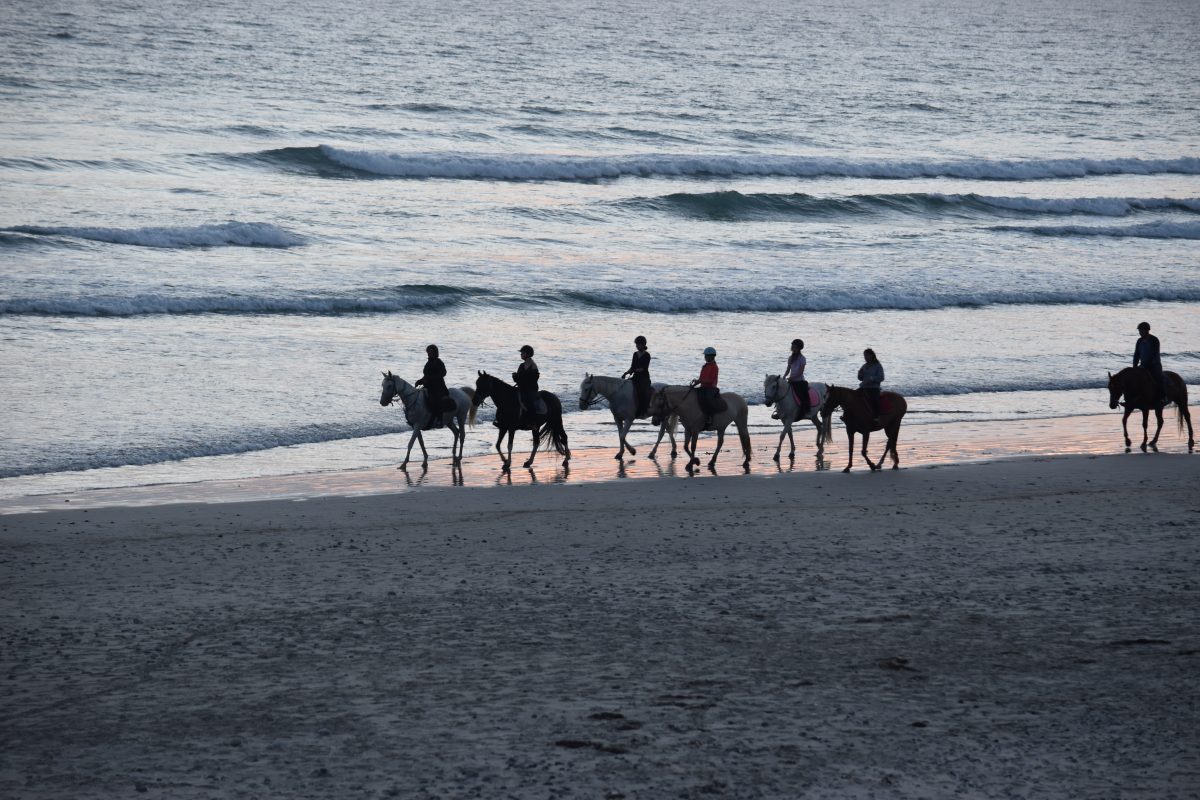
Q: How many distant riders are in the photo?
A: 7